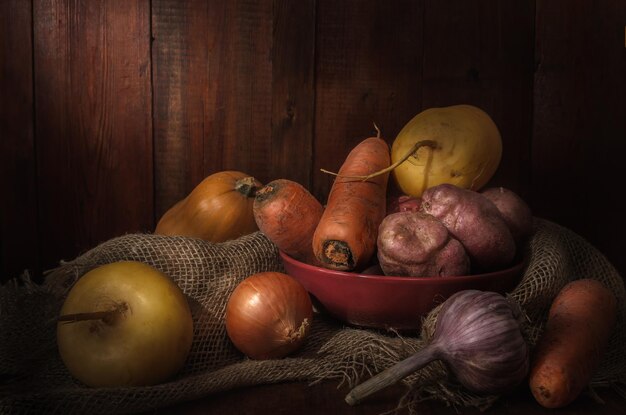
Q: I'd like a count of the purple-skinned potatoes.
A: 3